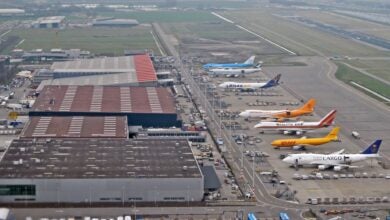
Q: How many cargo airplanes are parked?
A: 7